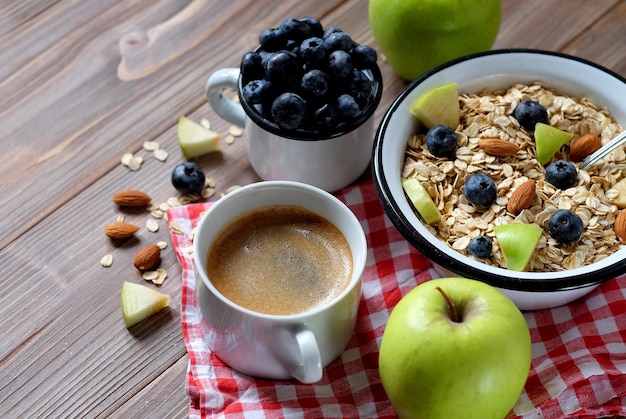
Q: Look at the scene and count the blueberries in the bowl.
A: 6